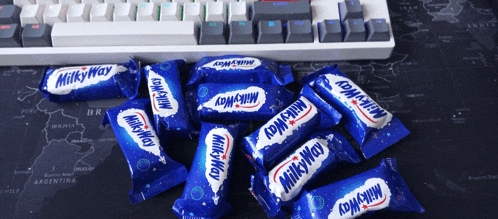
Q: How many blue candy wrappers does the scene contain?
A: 10